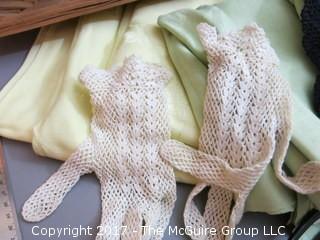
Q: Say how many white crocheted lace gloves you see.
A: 2